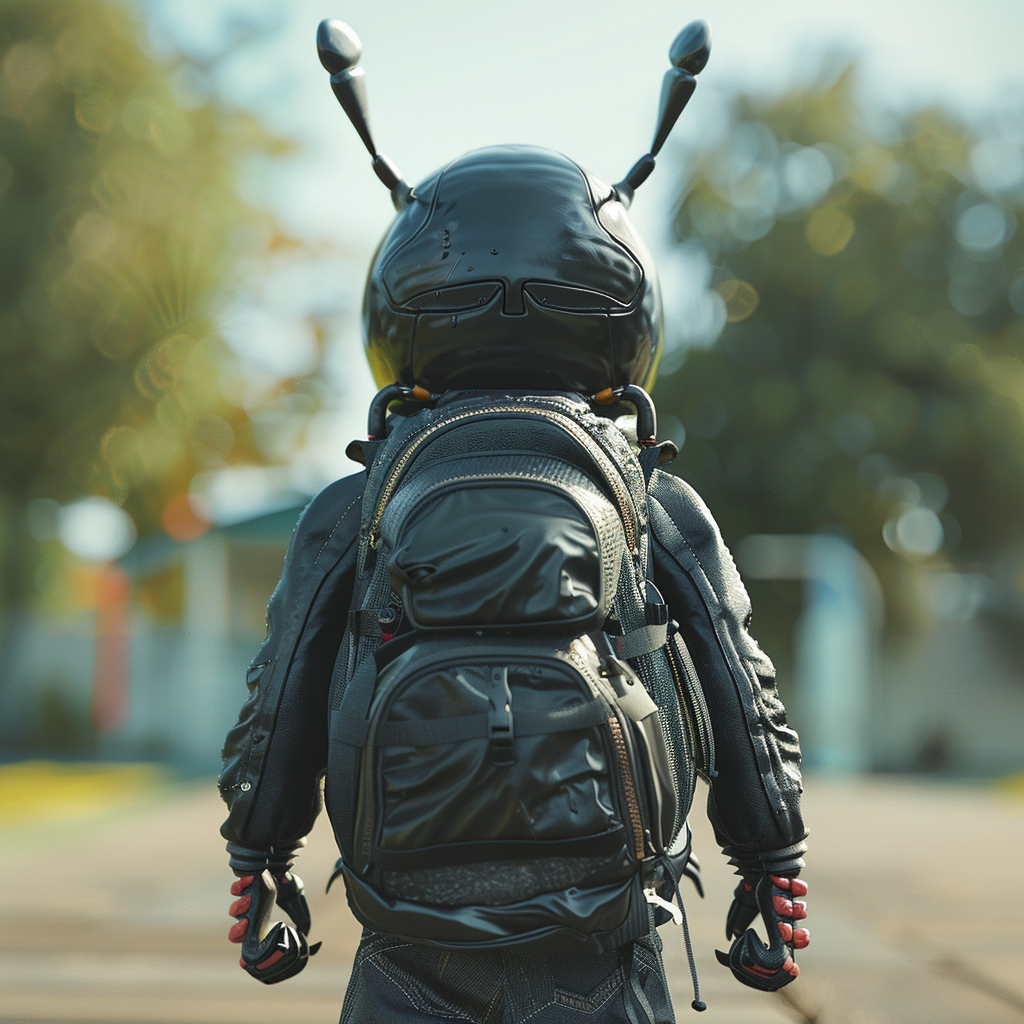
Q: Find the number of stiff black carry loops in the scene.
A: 2